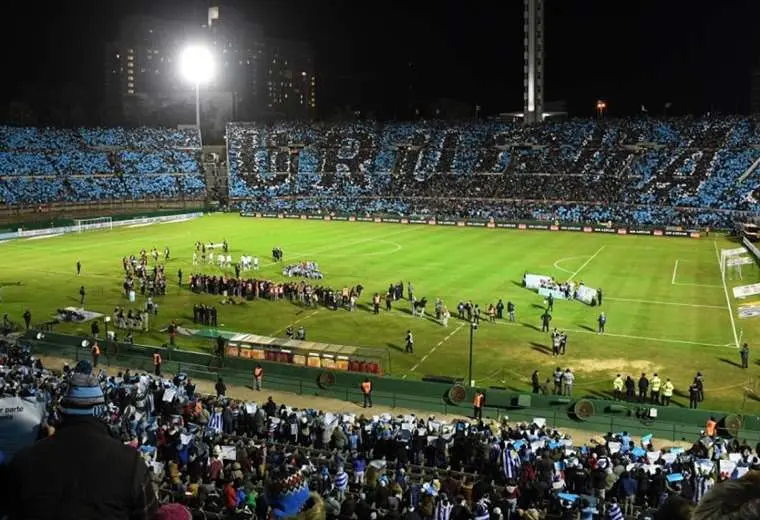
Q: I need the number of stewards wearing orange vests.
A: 6